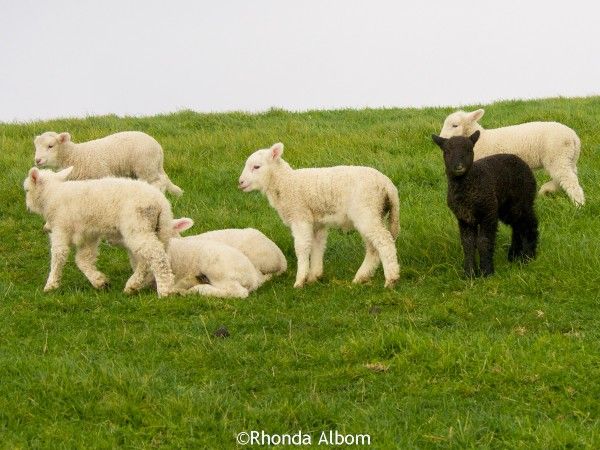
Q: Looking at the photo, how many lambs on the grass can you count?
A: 7